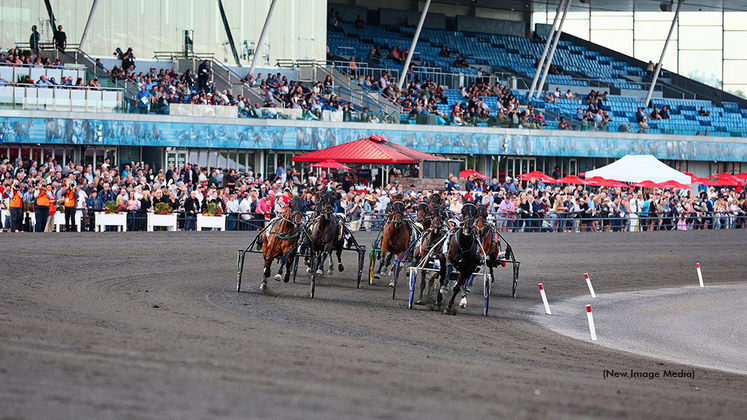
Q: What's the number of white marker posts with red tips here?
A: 4